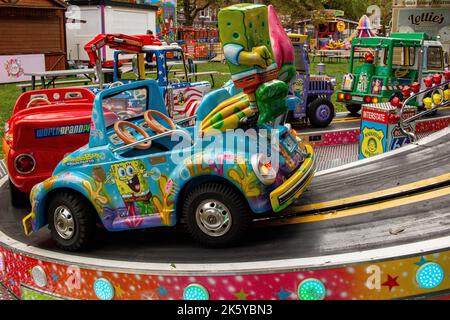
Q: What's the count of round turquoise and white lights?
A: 4